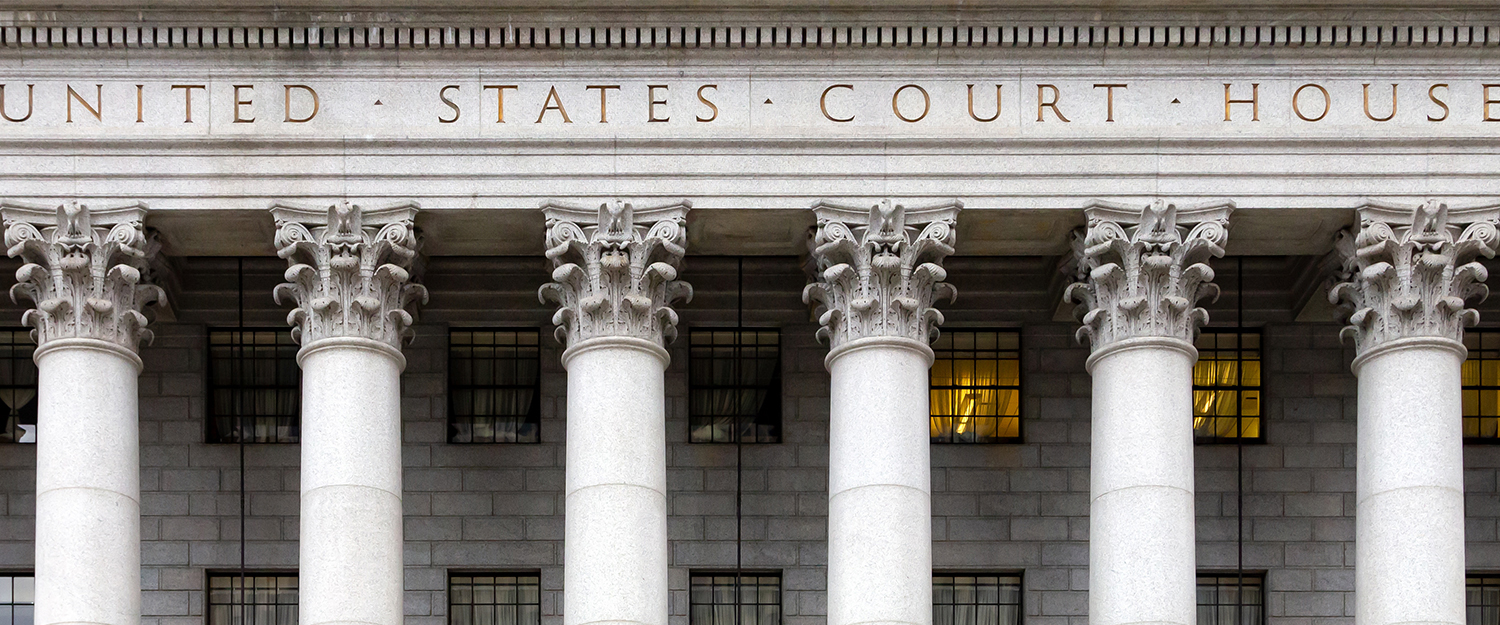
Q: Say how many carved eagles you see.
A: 6